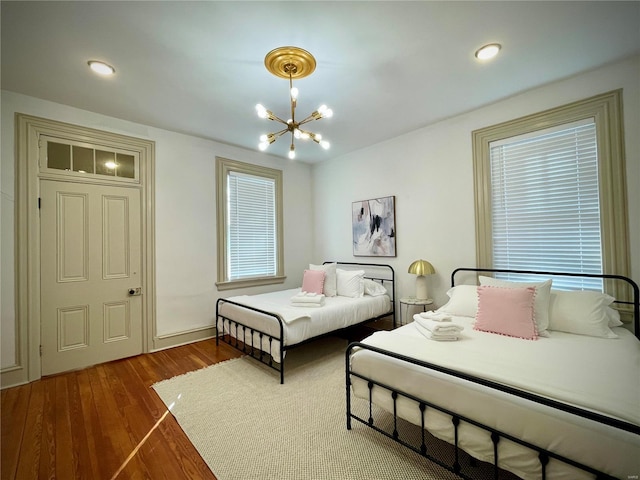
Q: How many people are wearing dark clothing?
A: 0